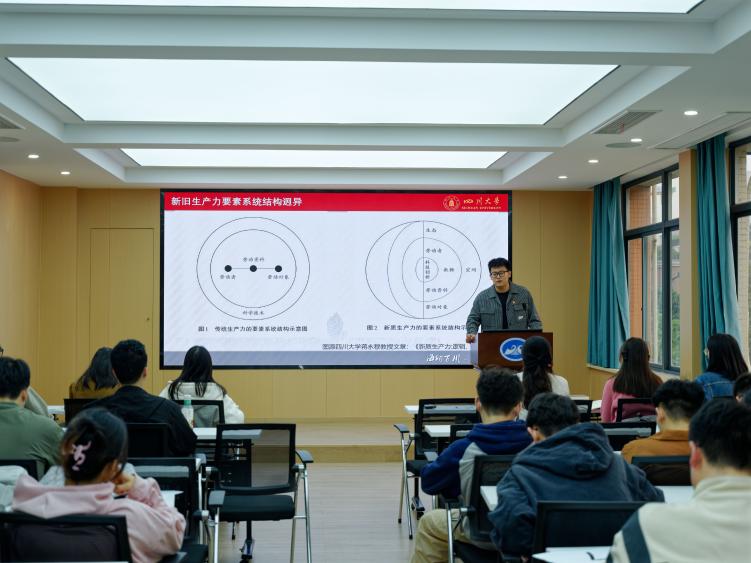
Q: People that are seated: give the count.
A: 14